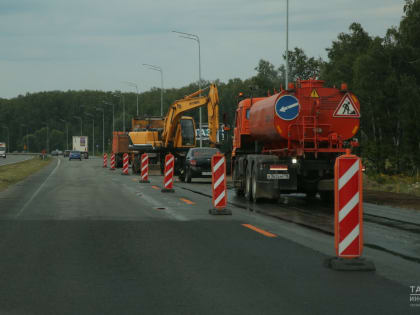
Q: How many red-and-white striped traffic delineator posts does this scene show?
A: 7